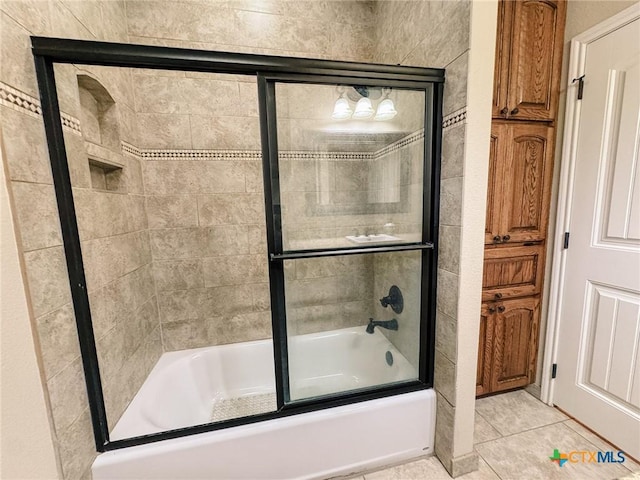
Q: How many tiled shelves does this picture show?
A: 2